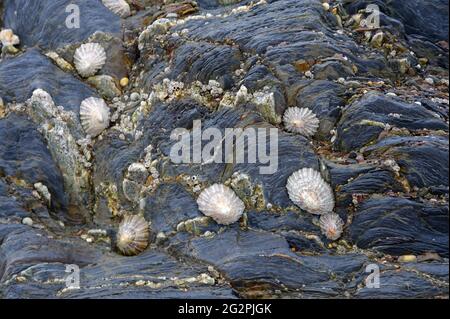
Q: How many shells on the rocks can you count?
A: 8